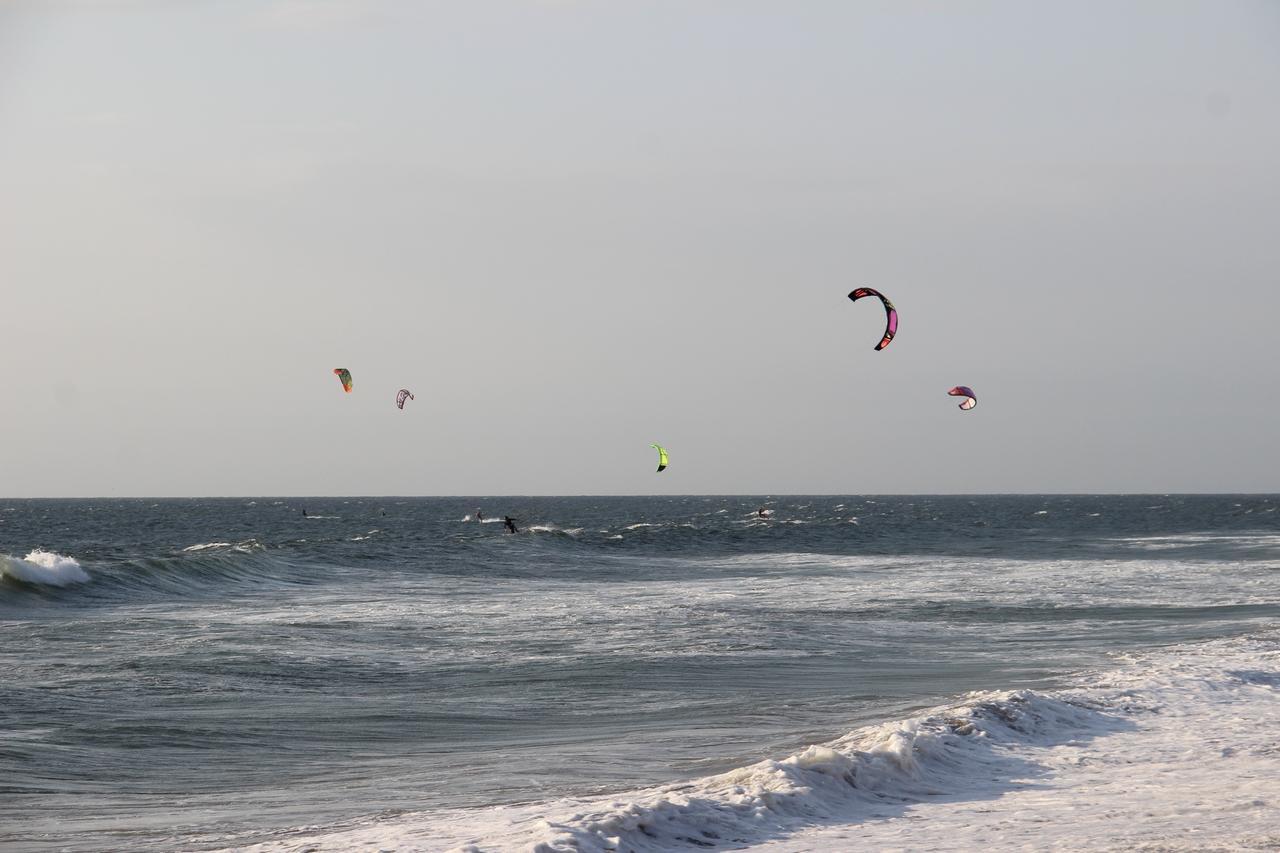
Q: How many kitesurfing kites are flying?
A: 5